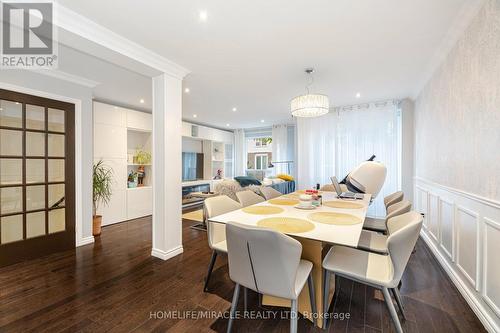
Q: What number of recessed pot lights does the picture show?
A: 8